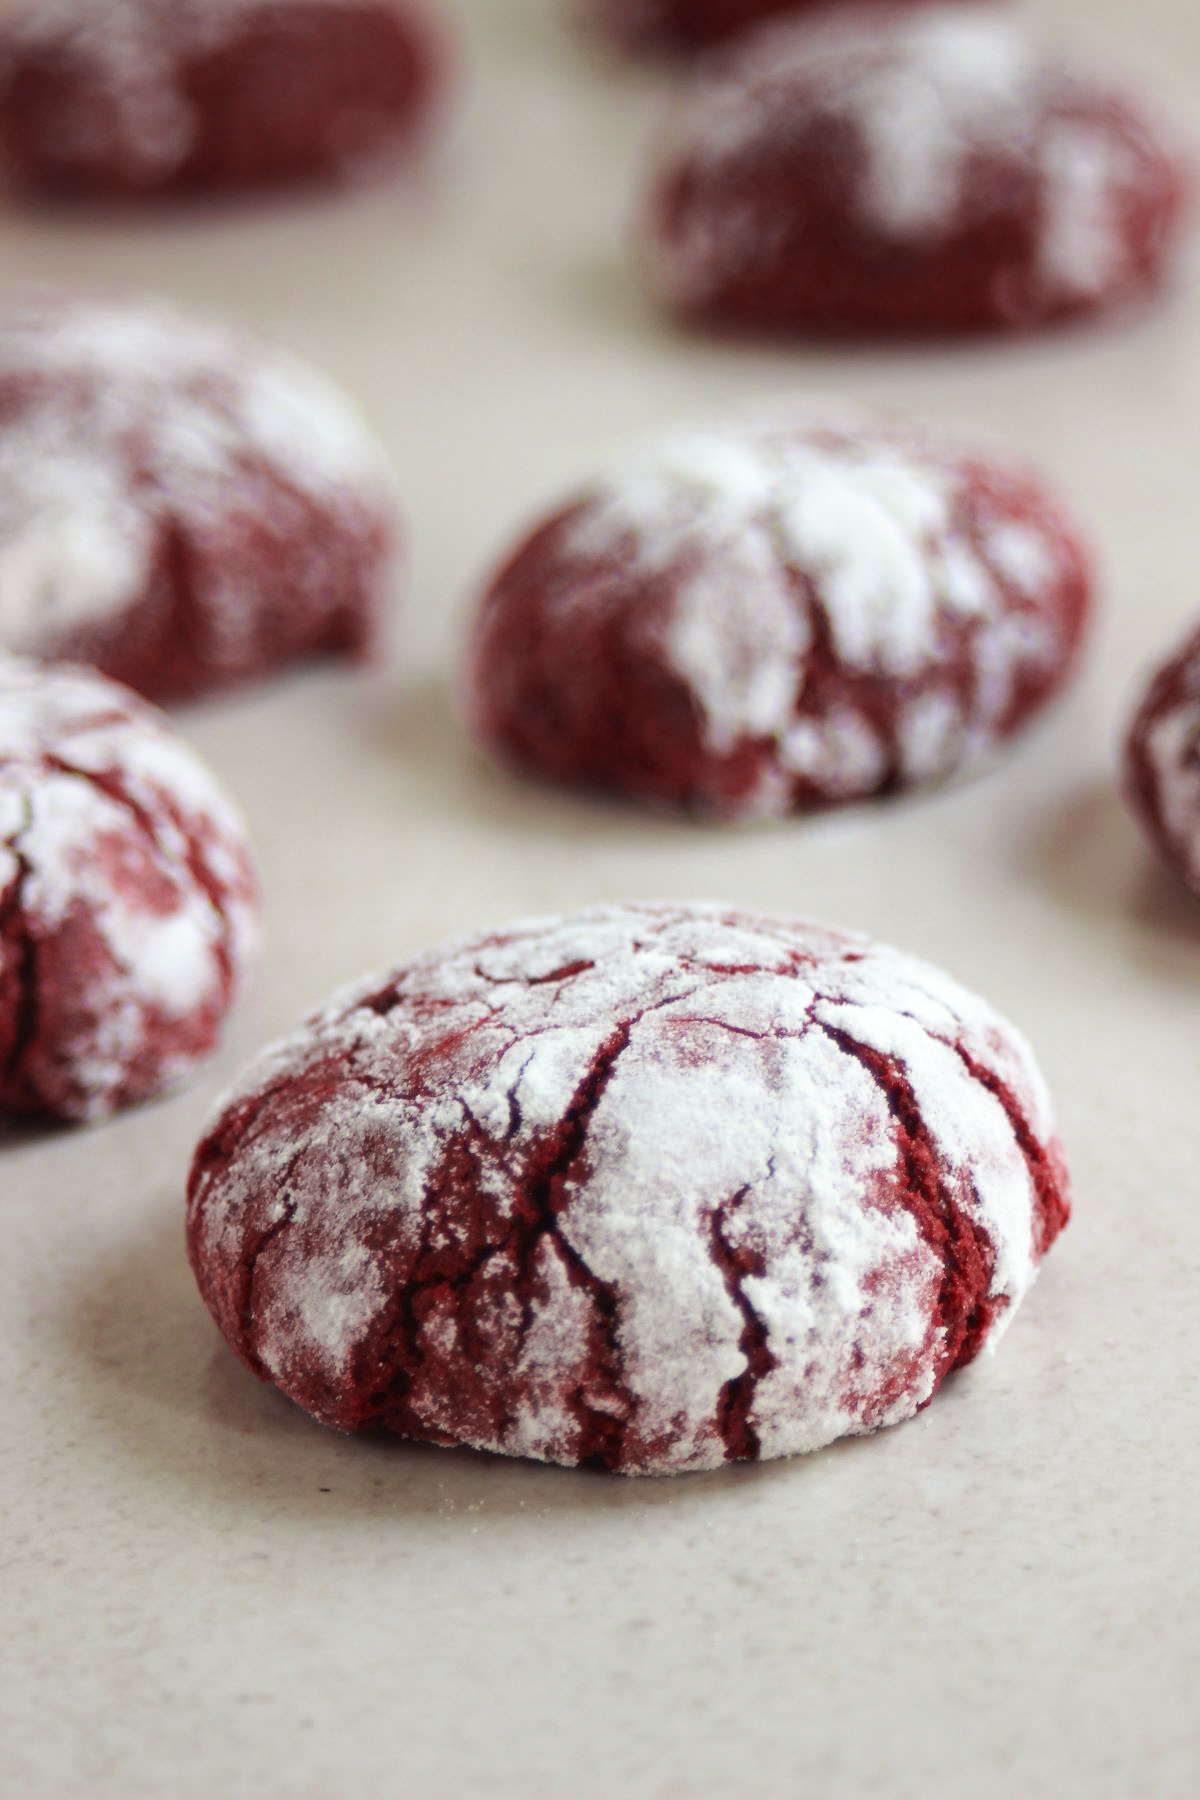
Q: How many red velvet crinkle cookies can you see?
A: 8